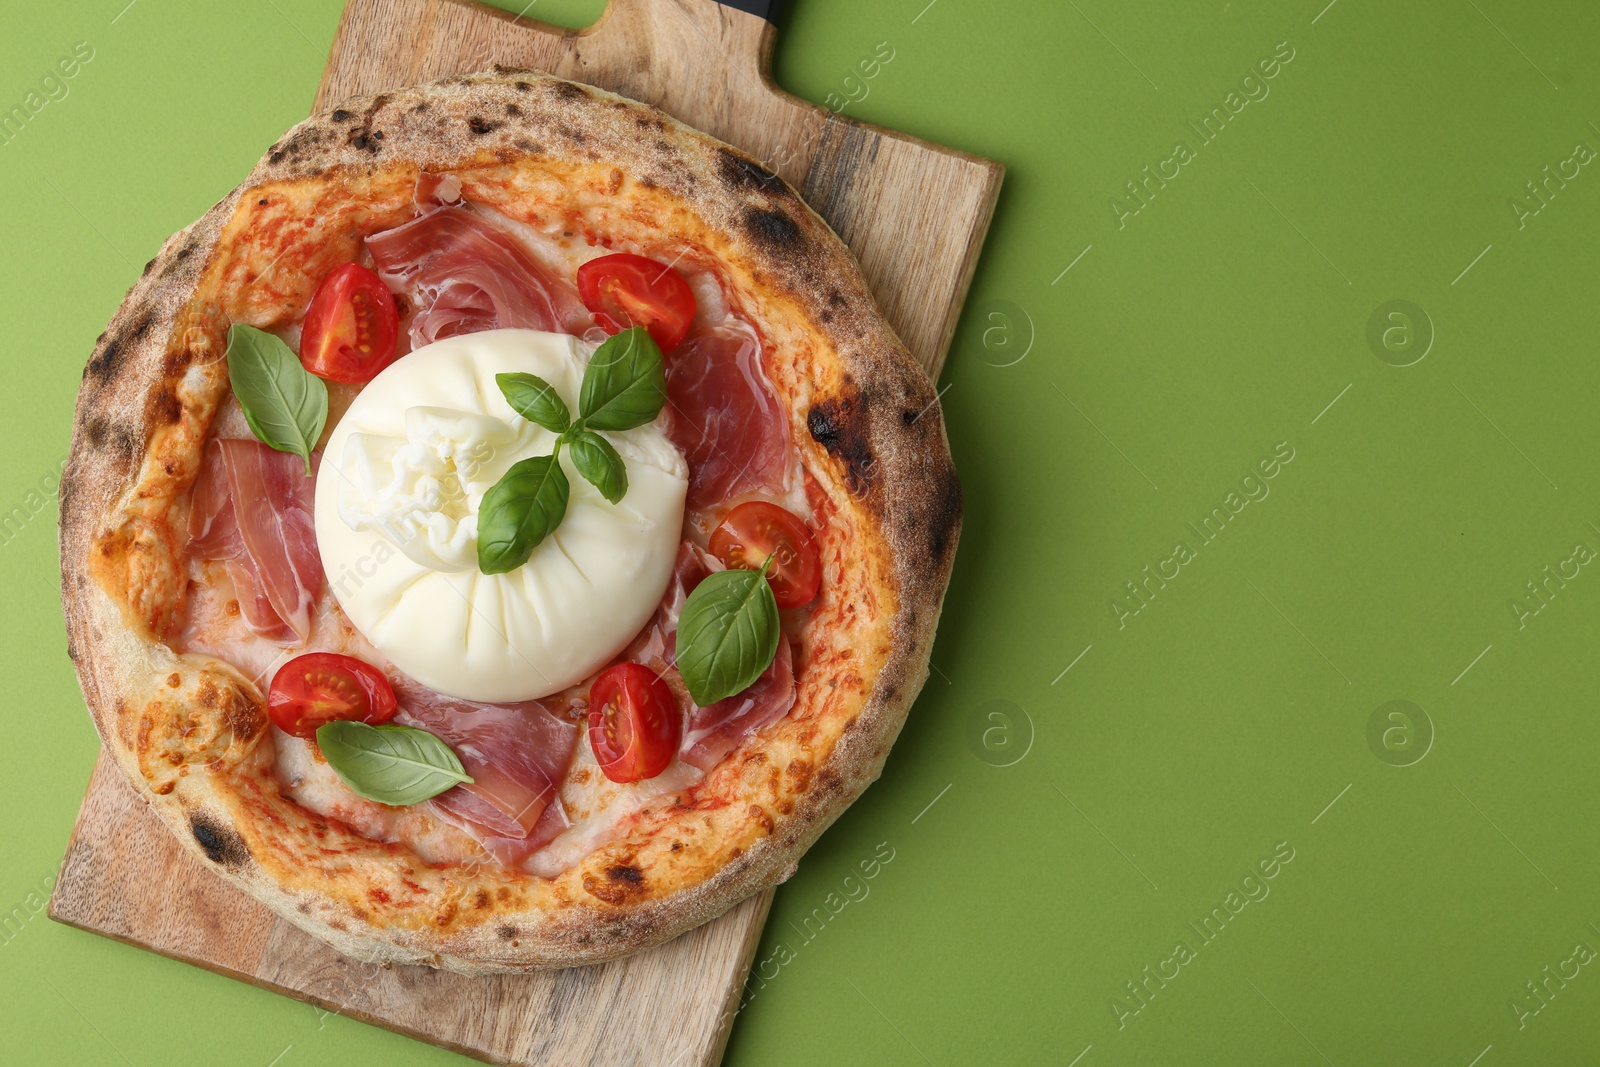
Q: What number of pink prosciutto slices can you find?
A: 5